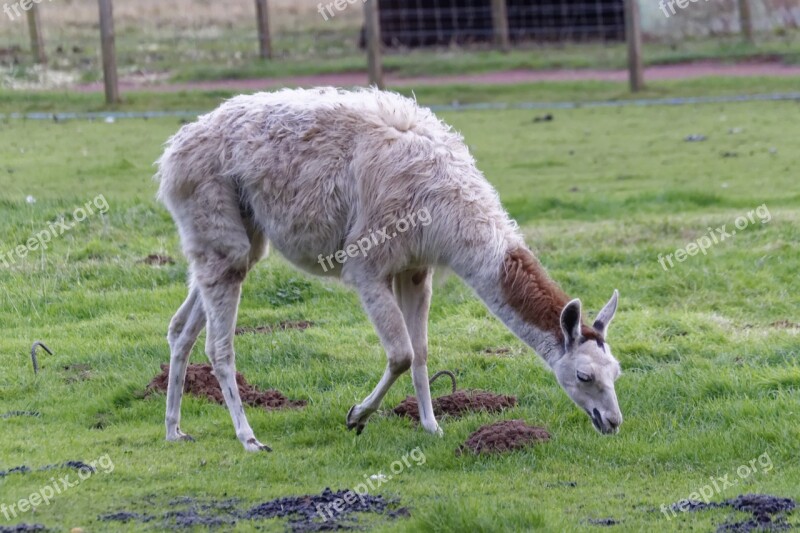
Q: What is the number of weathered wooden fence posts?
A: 7